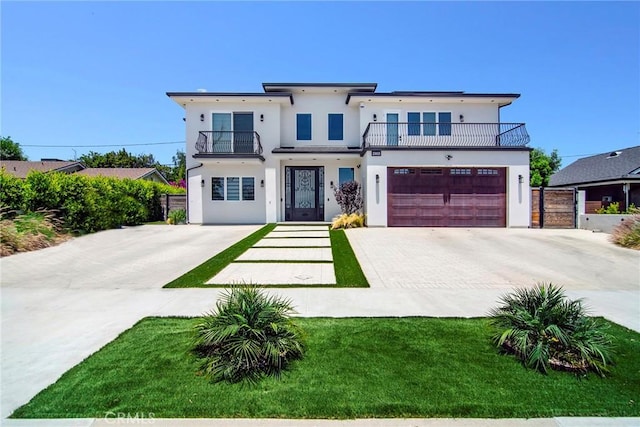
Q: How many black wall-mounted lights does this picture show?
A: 9